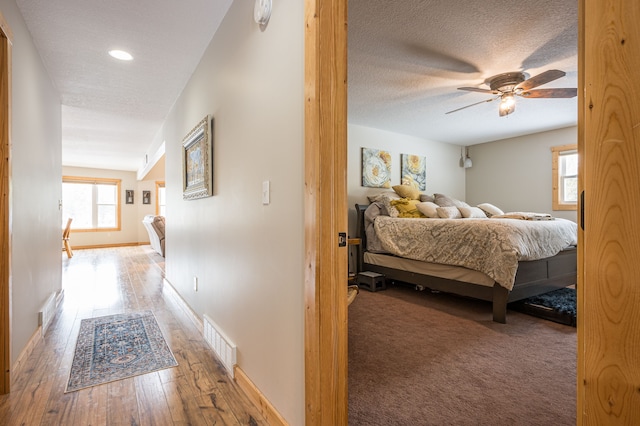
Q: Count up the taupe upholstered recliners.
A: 1